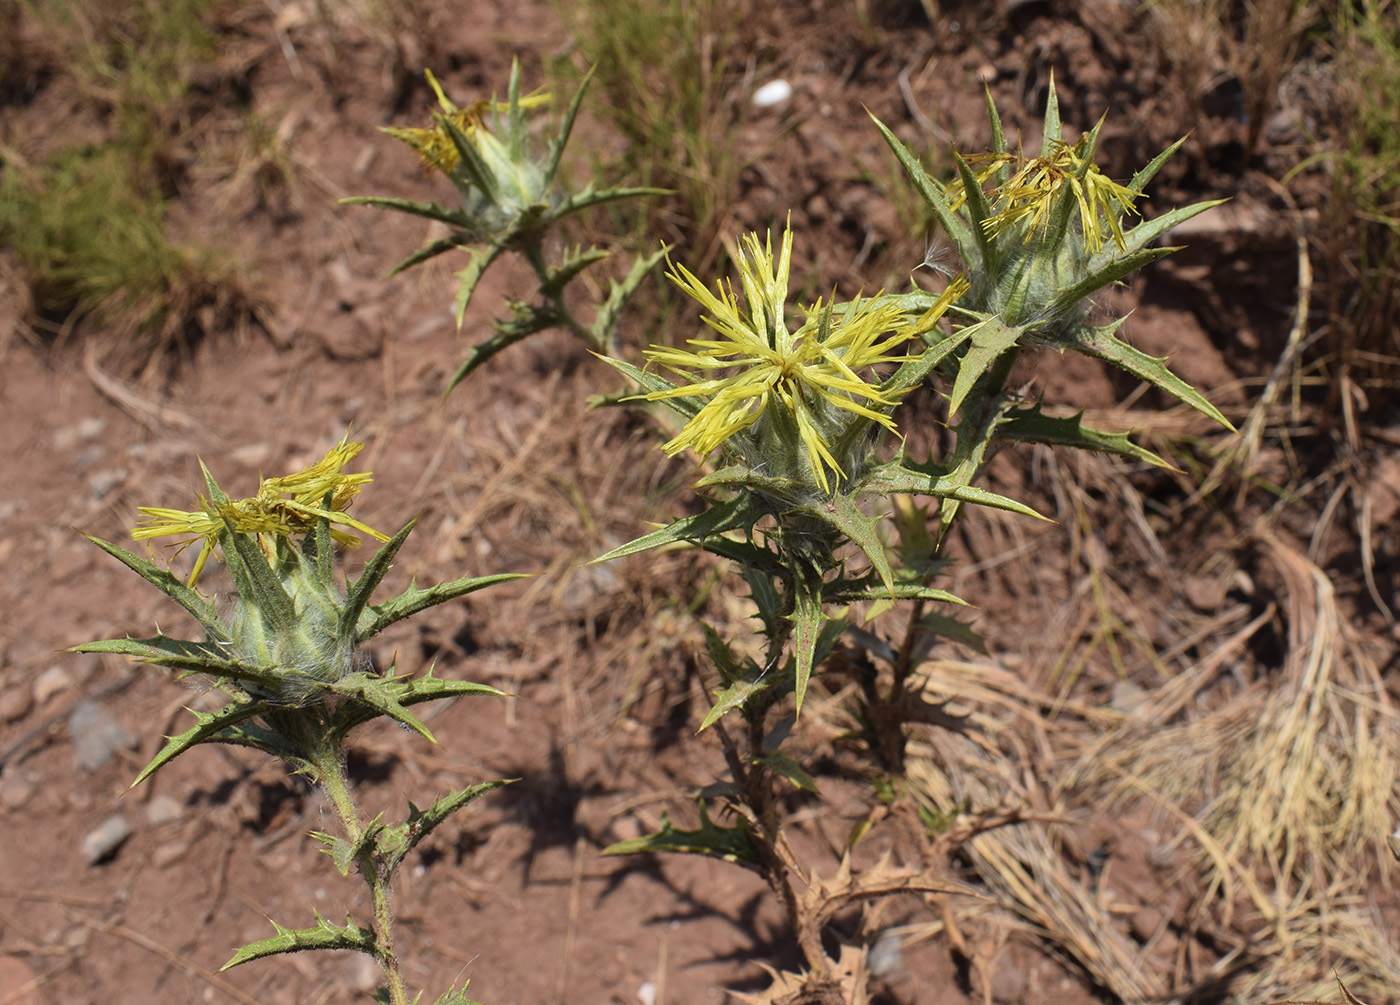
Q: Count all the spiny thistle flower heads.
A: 4